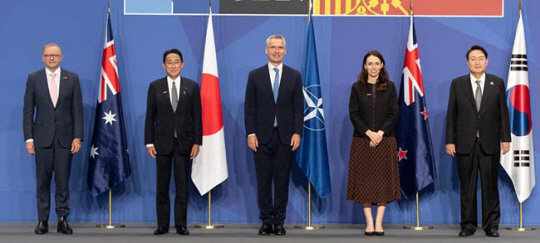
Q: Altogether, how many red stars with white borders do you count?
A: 2